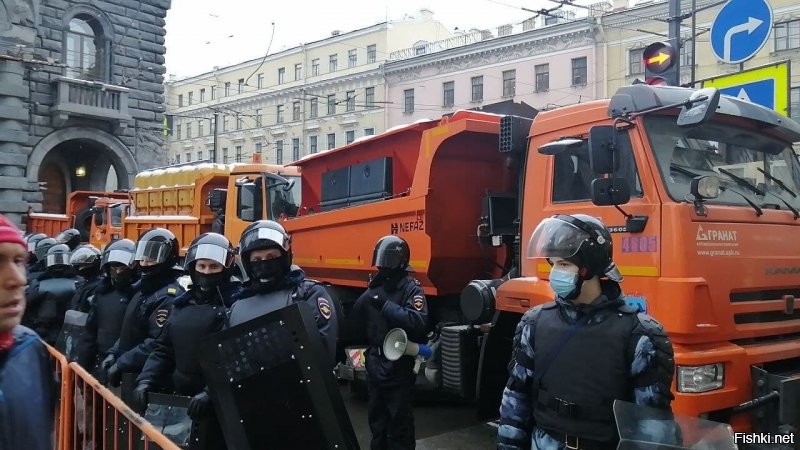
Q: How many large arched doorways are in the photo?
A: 1